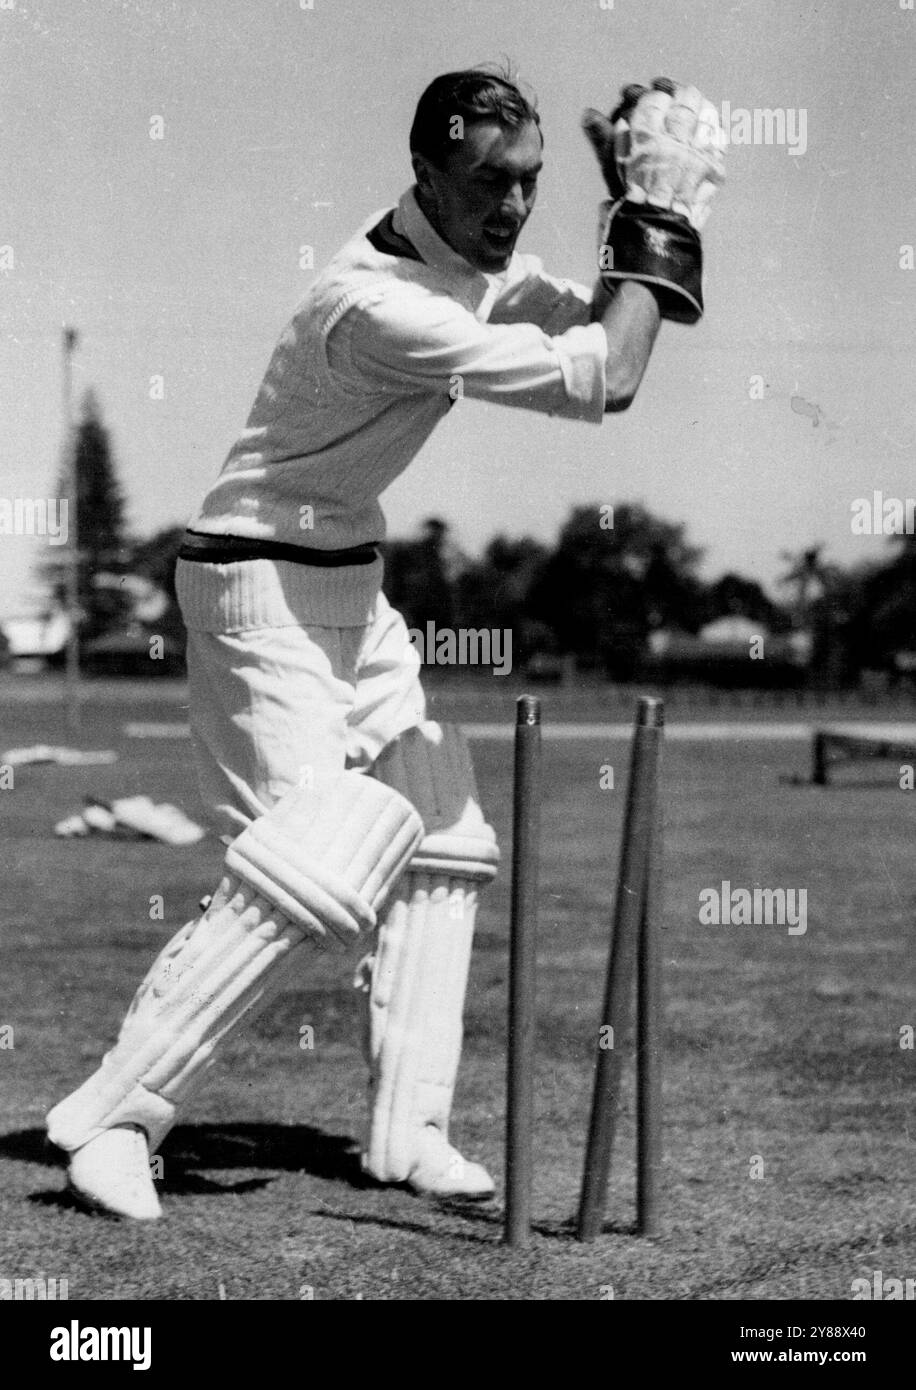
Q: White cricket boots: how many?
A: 2